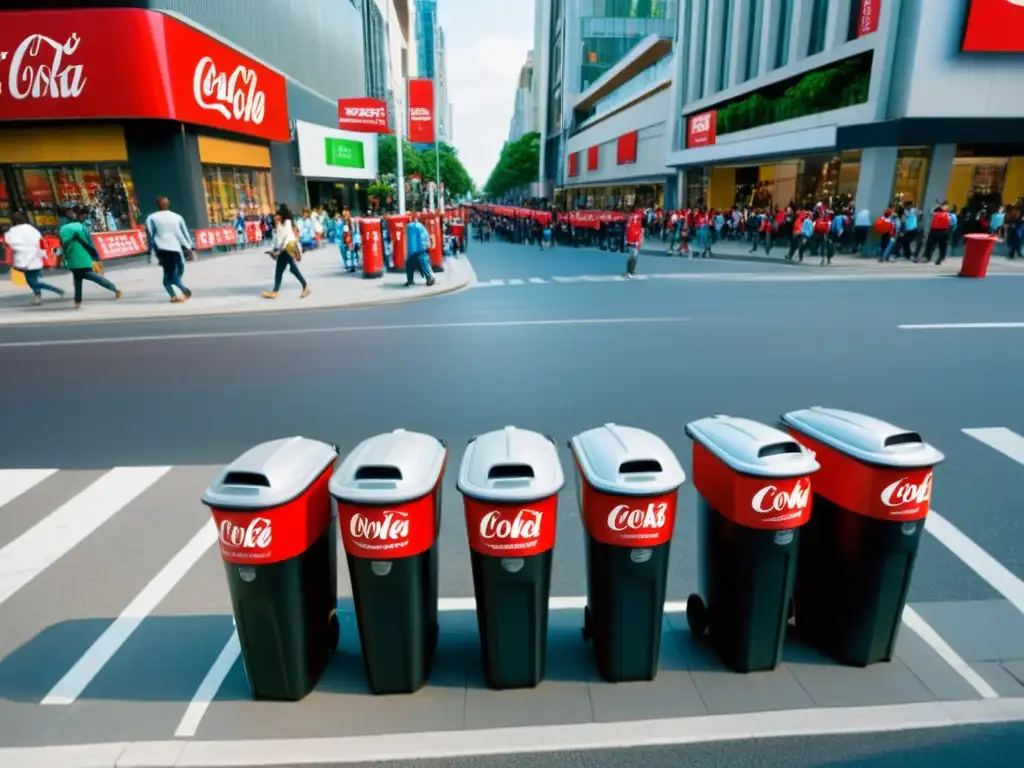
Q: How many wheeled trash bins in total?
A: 6